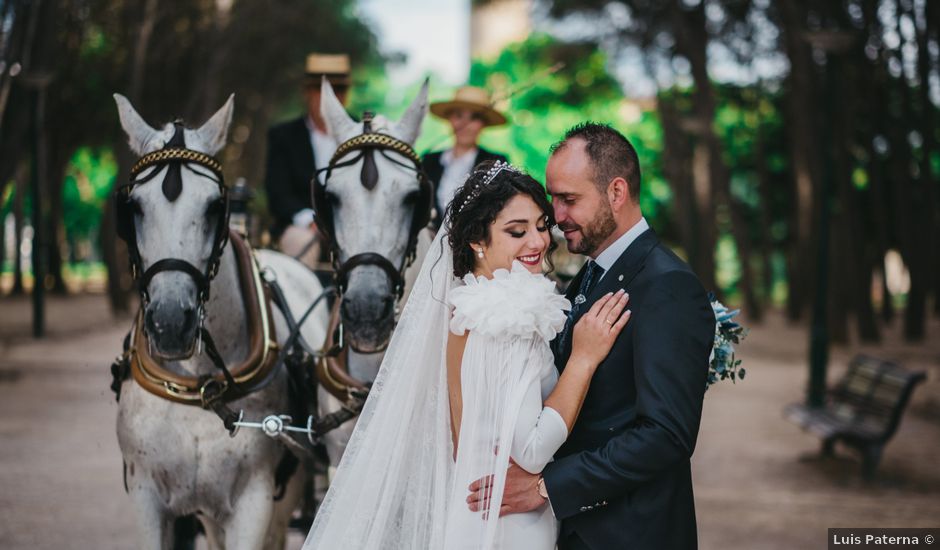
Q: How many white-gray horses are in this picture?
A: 2